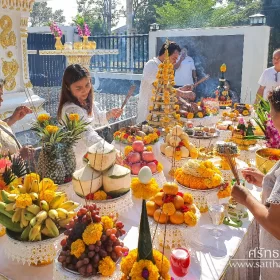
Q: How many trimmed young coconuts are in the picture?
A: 3